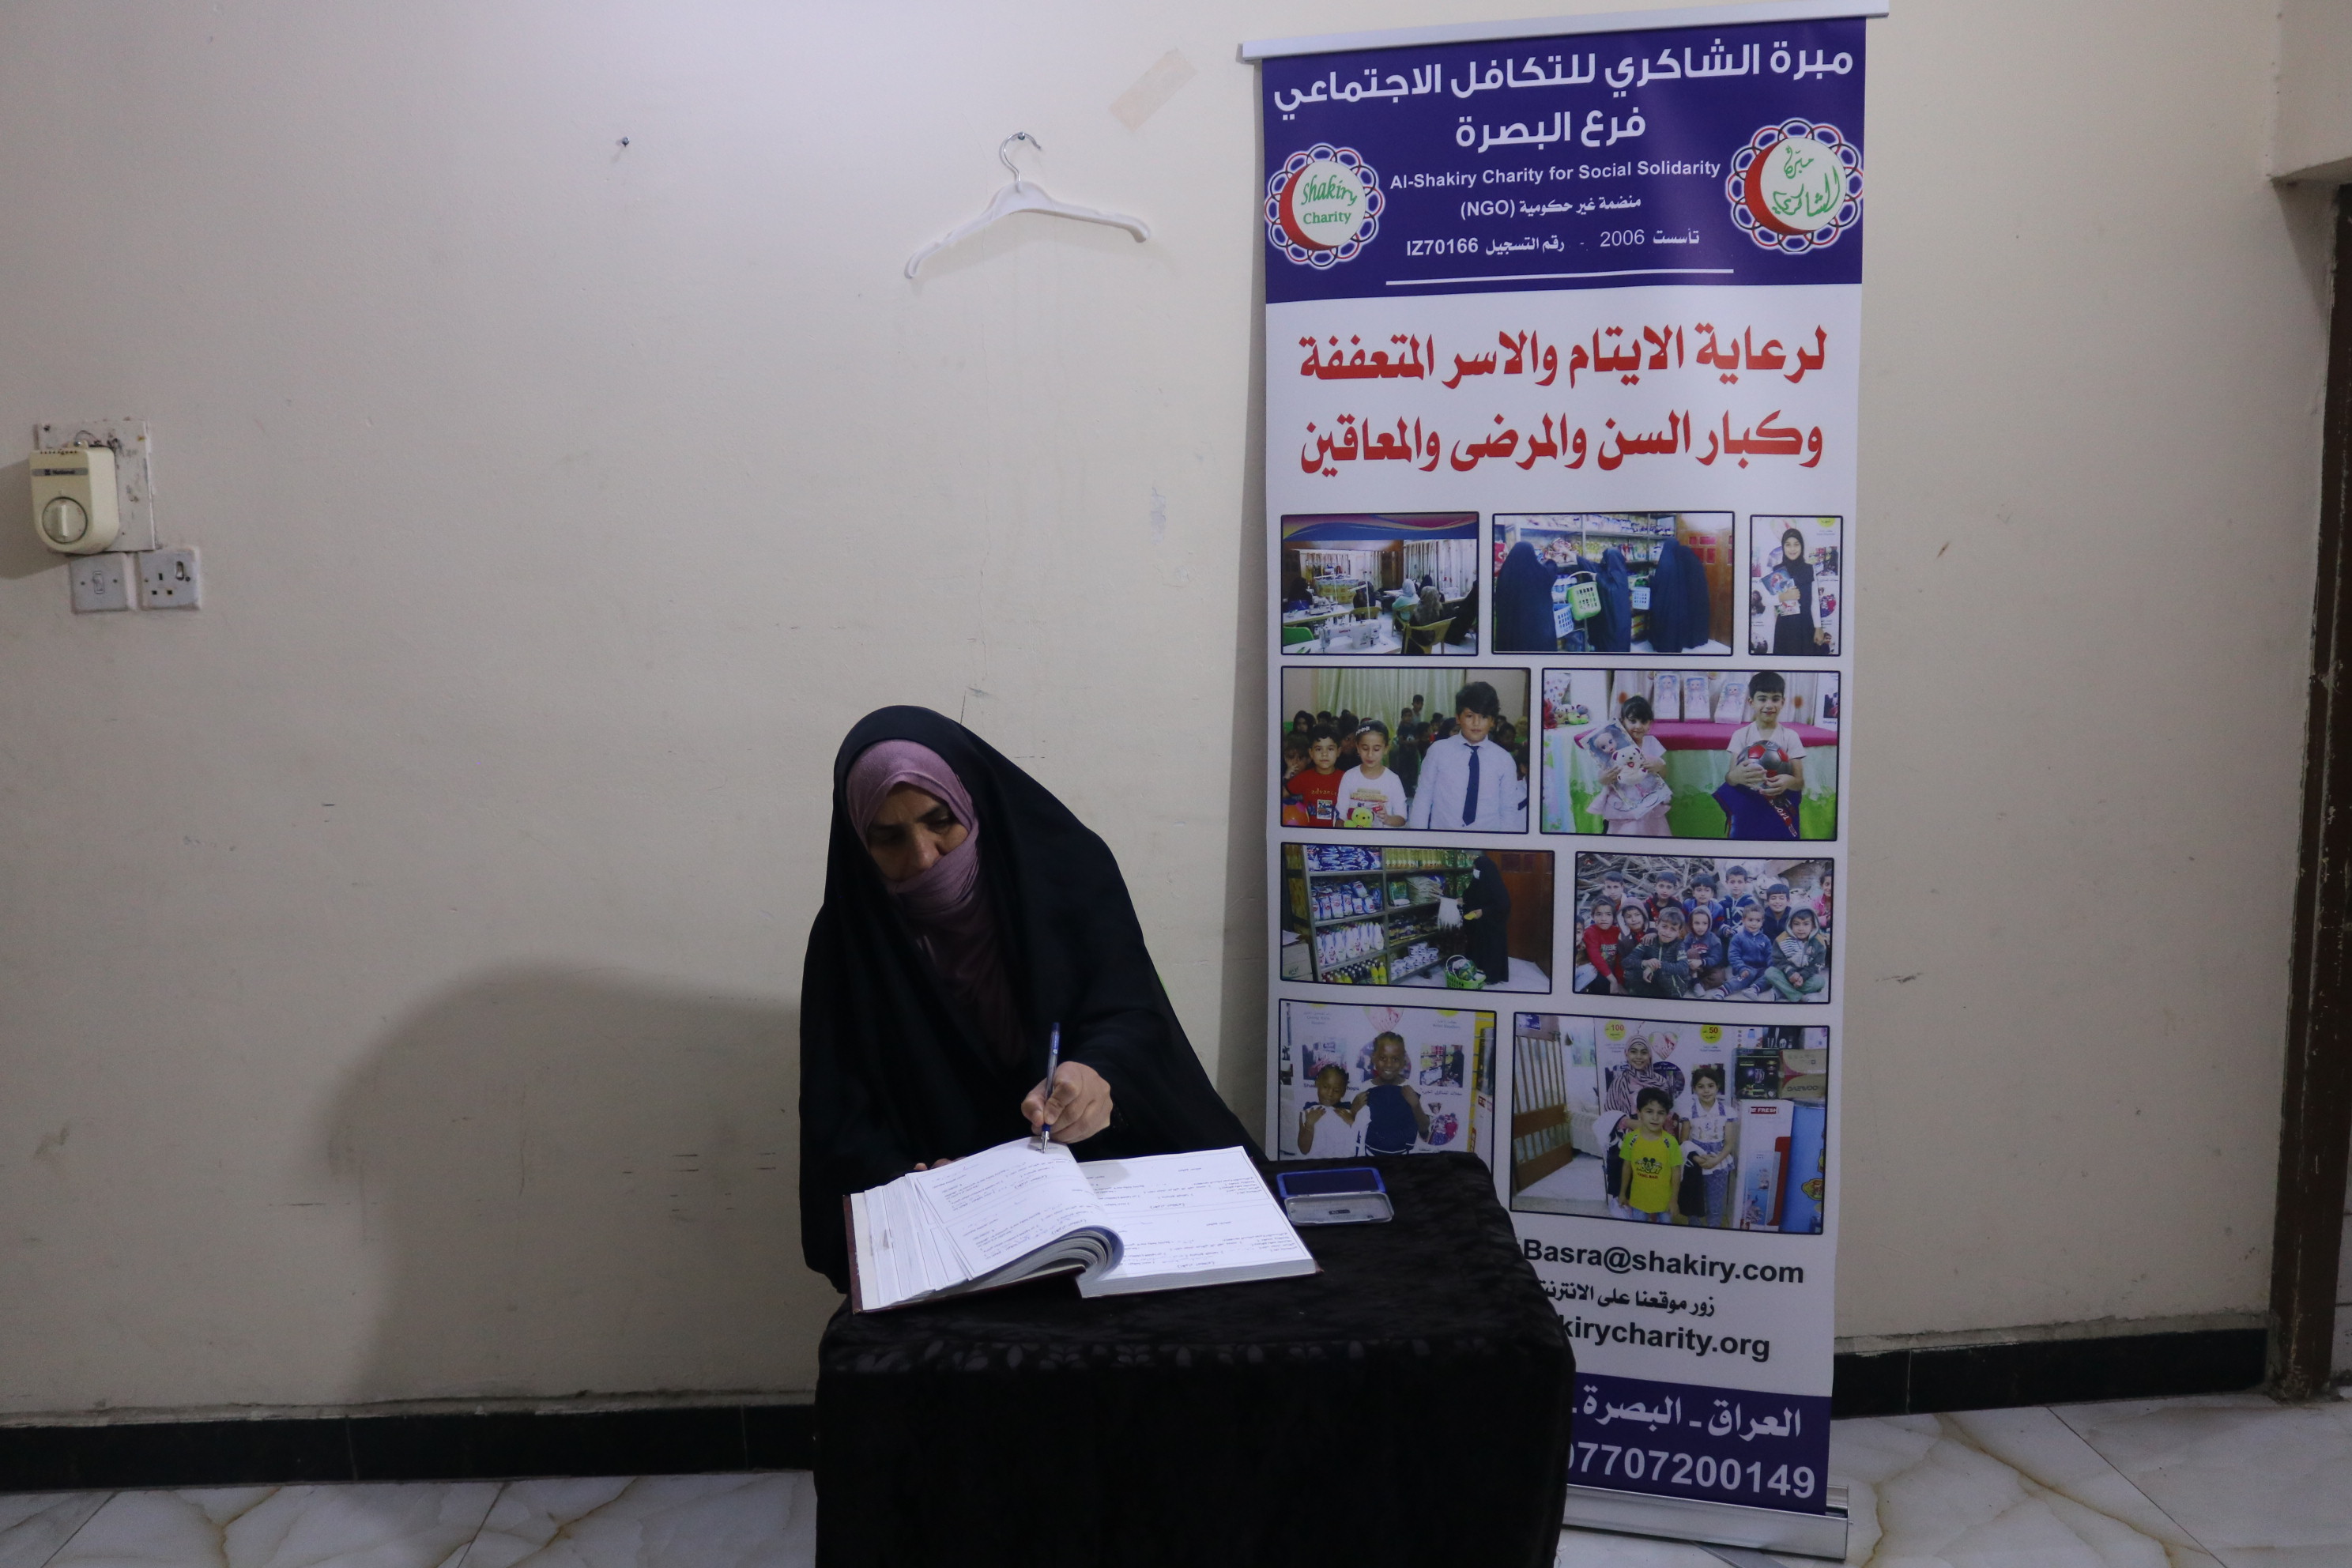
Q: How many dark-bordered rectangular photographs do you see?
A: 9